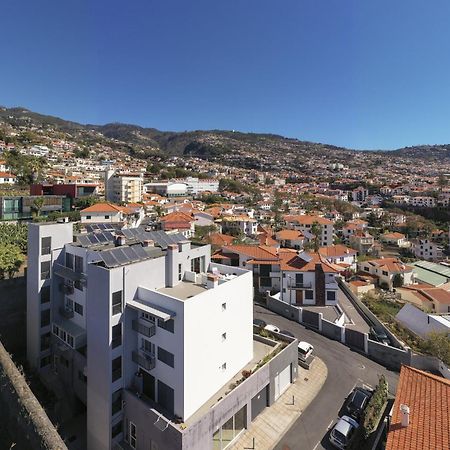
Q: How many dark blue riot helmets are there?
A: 0